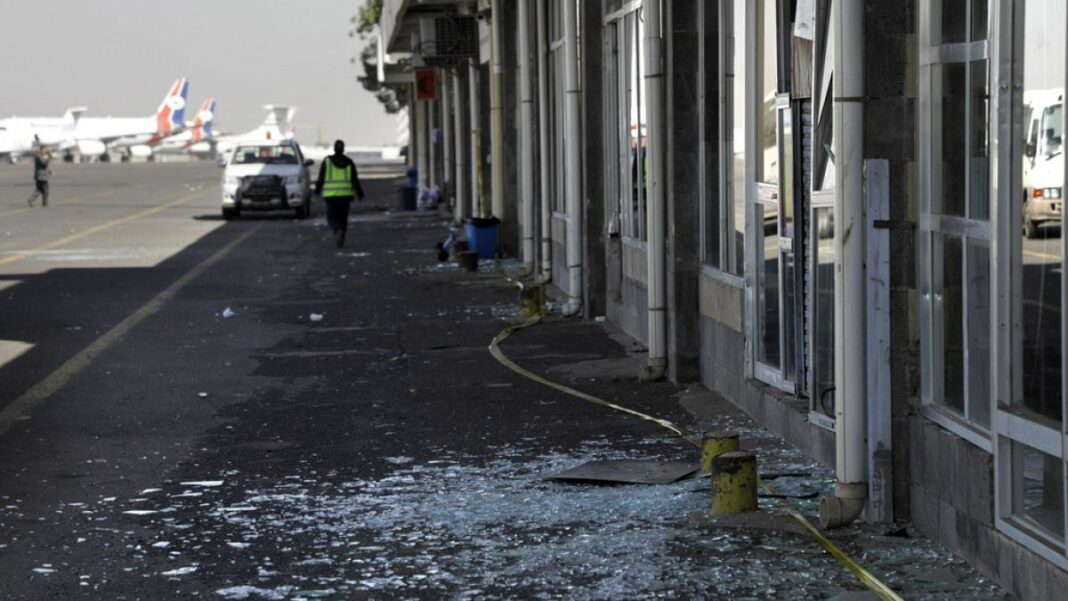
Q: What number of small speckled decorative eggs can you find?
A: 0